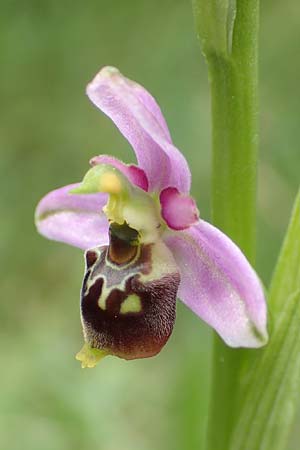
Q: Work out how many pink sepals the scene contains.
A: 3